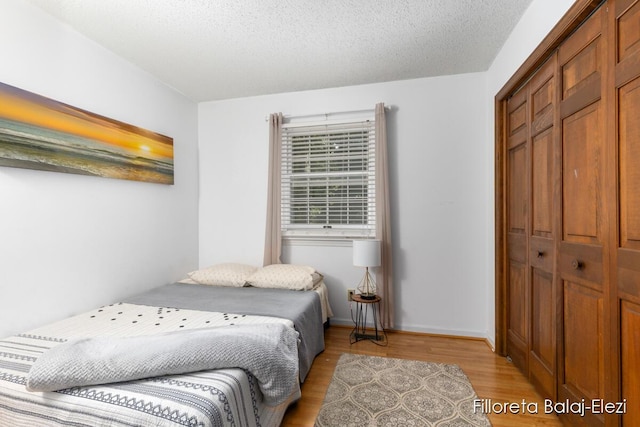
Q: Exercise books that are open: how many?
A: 0